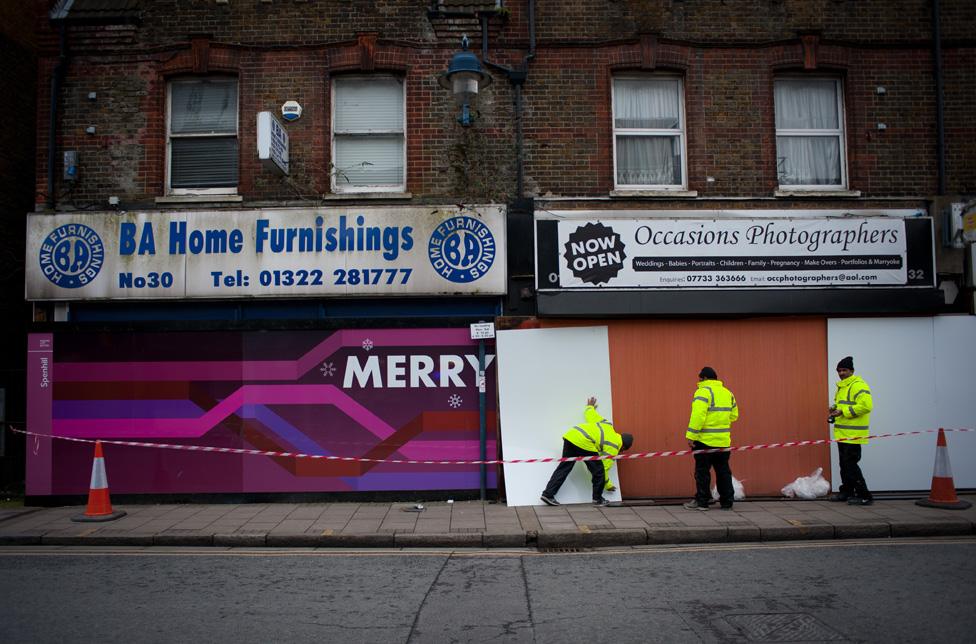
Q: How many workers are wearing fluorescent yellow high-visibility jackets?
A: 3